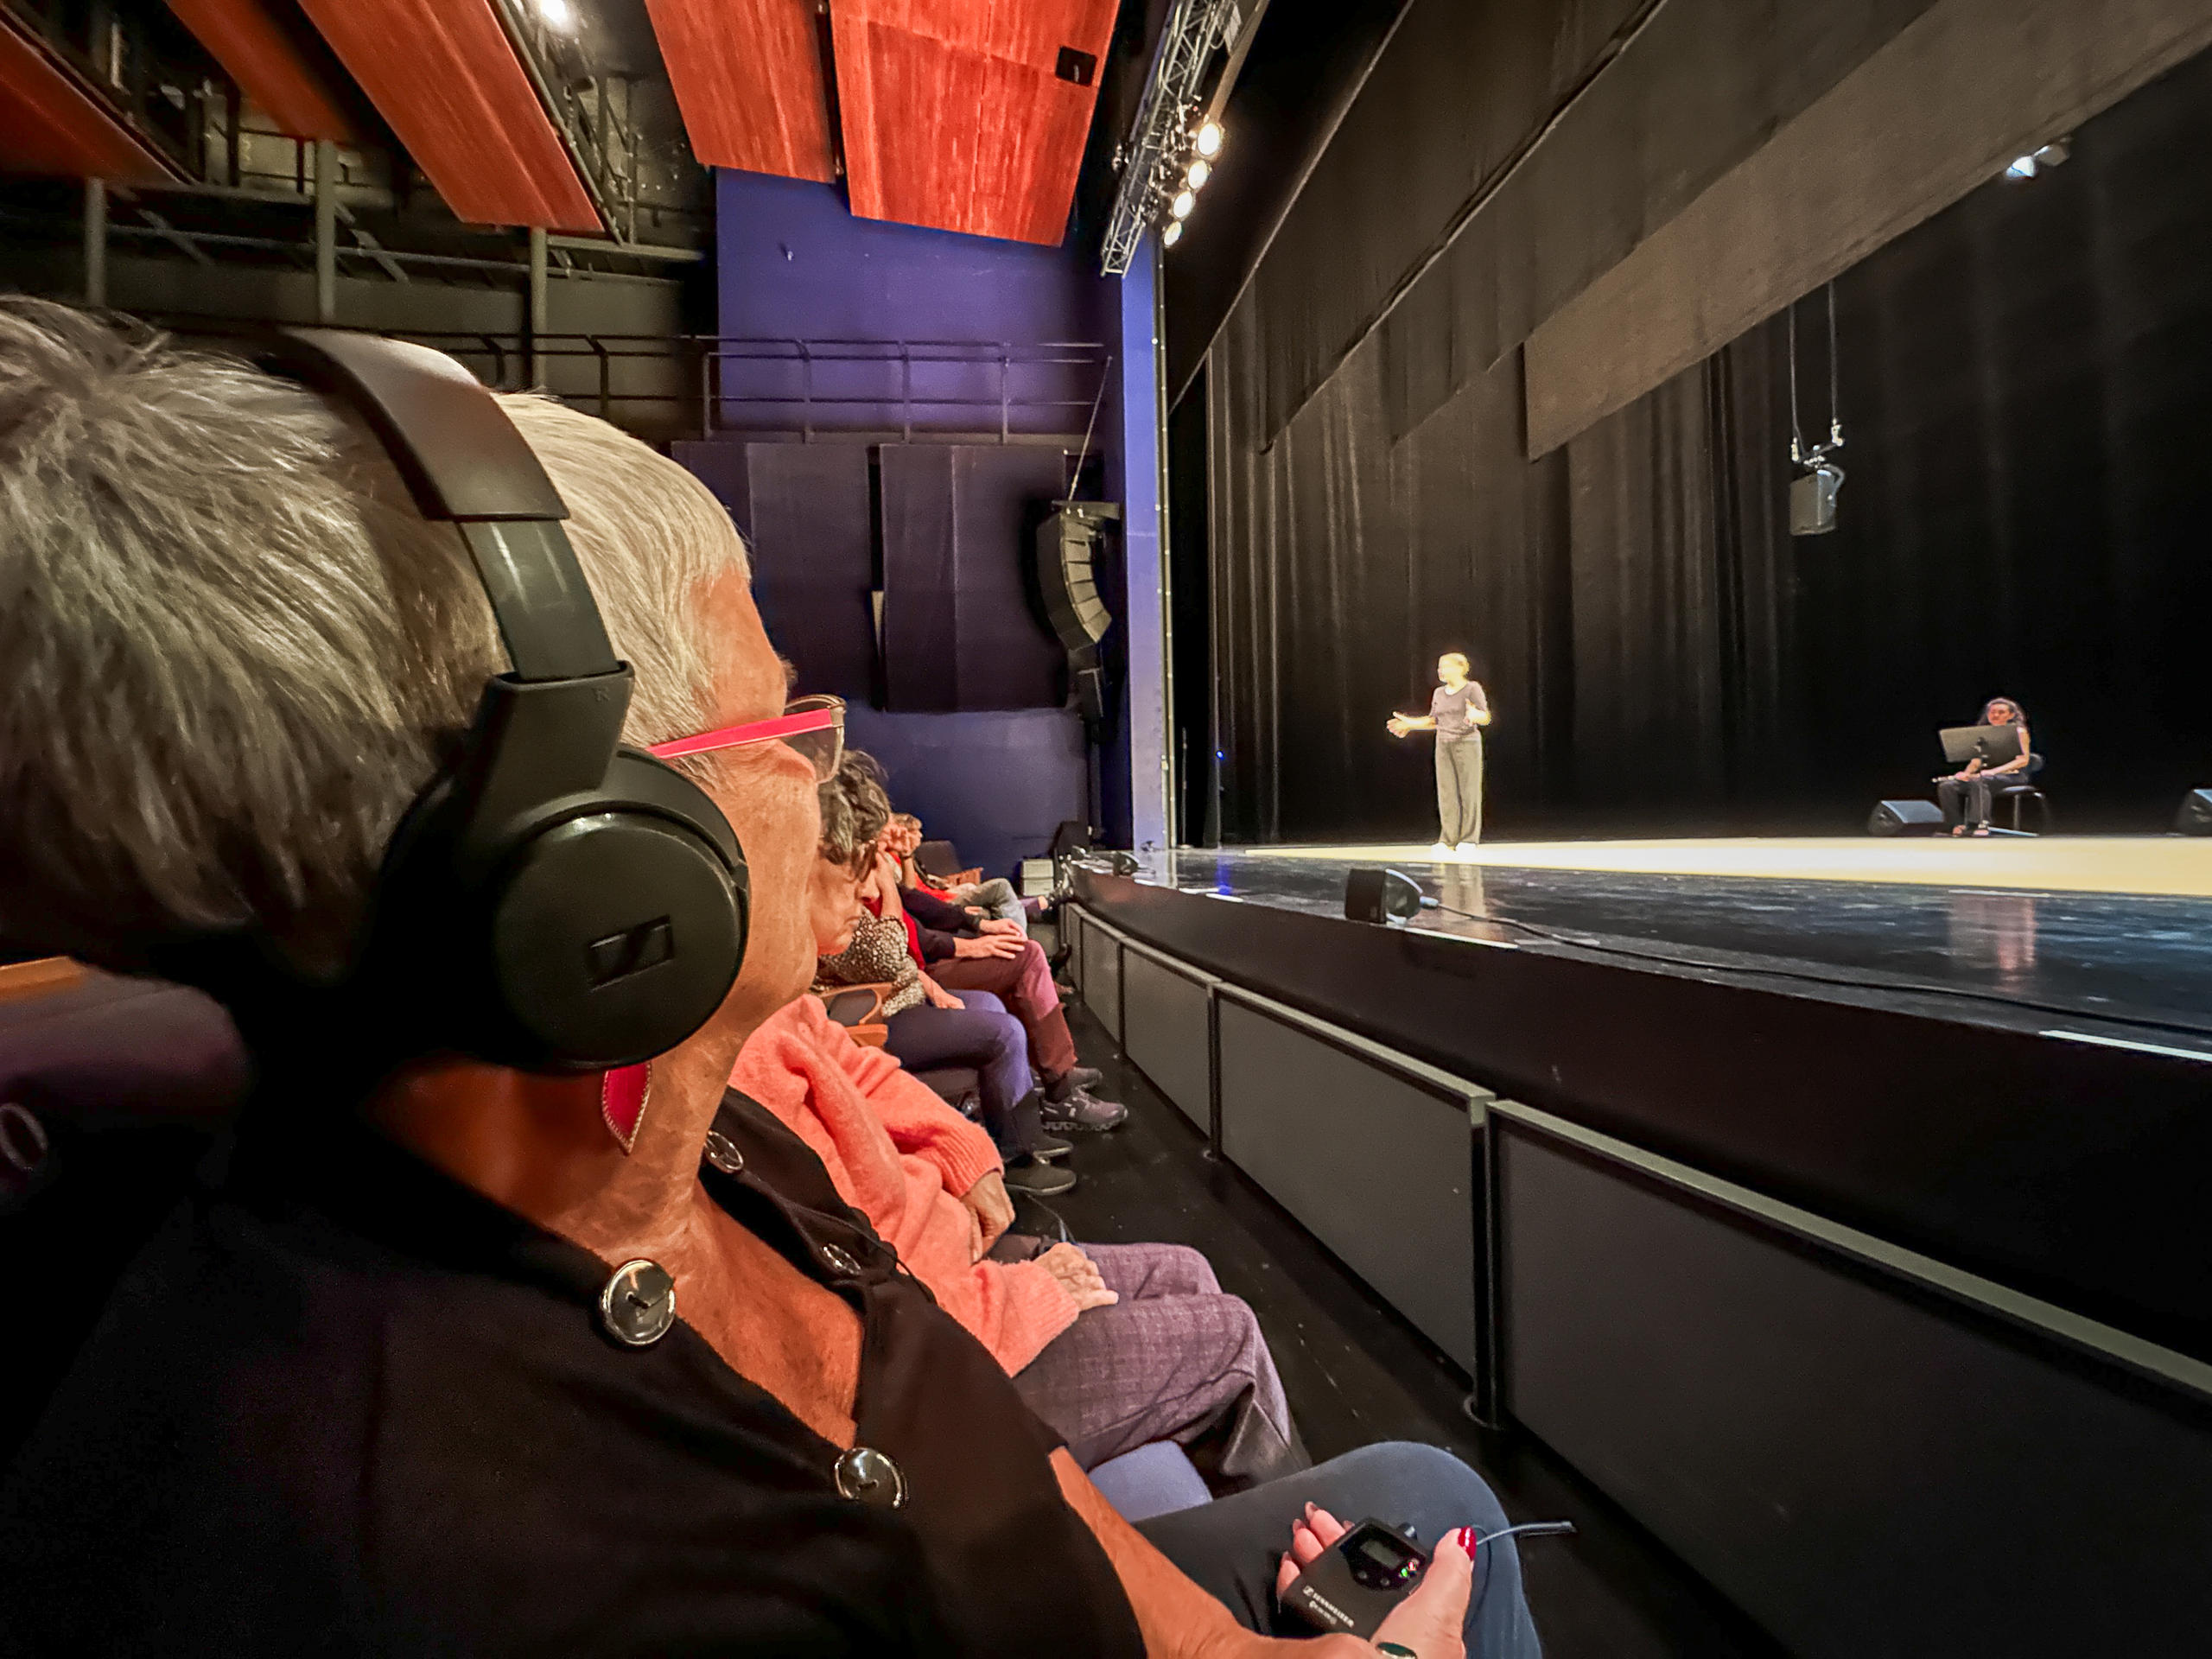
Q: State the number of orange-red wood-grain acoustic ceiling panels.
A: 5